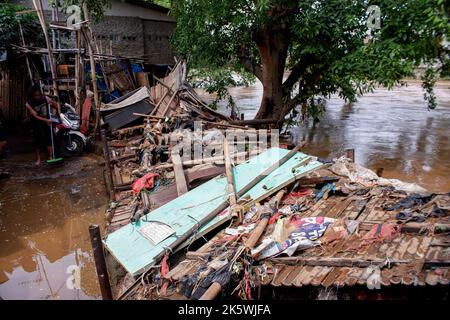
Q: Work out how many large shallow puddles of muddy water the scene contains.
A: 1